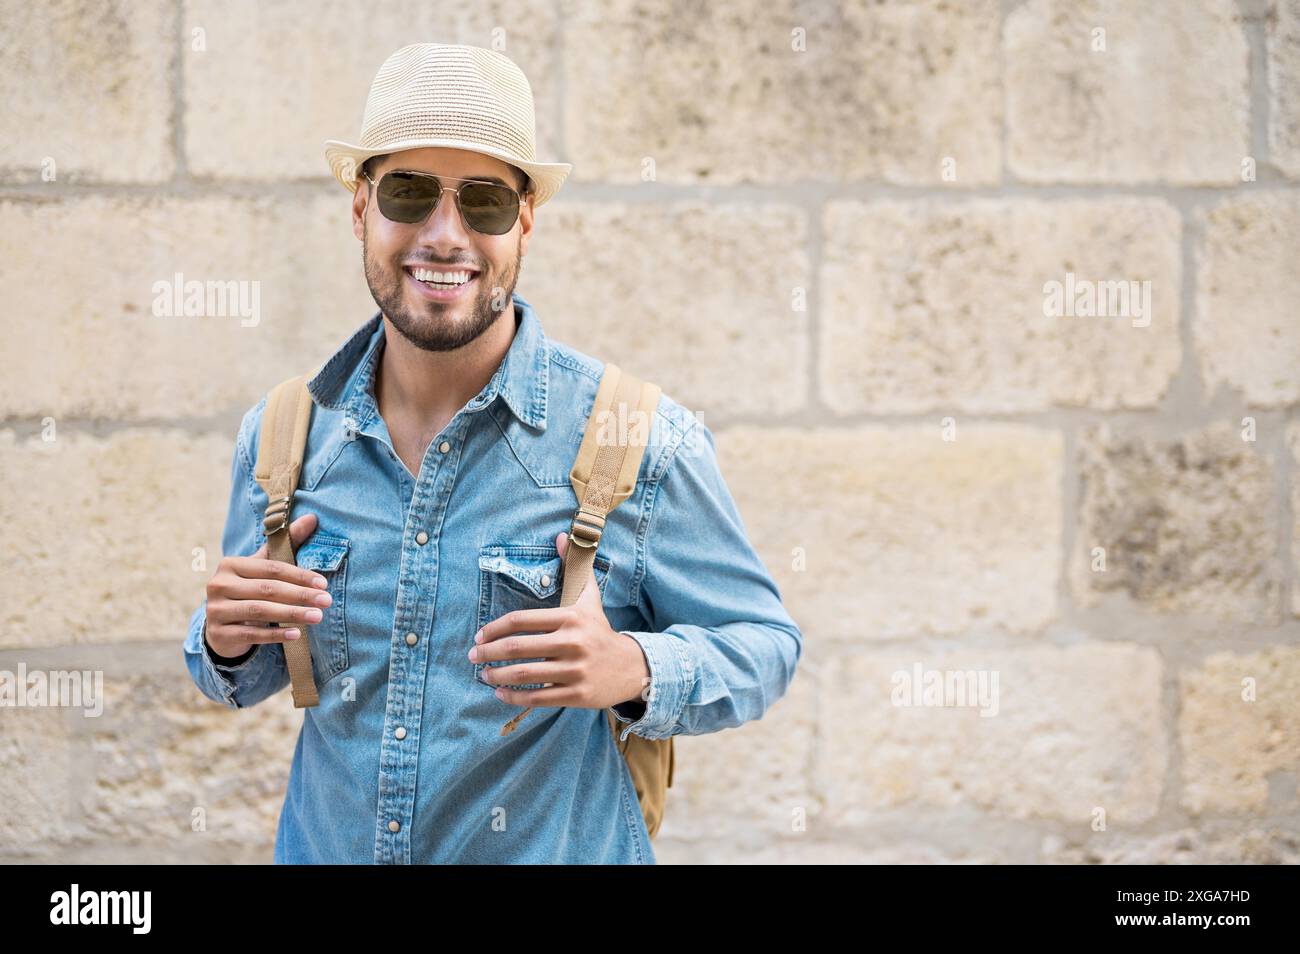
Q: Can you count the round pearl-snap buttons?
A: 6